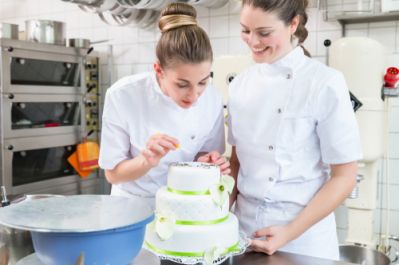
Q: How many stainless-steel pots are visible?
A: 3